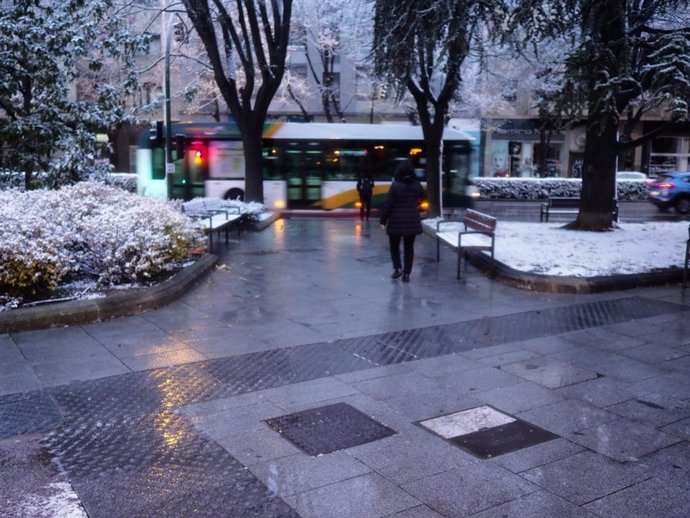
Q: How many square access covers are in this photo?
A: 2